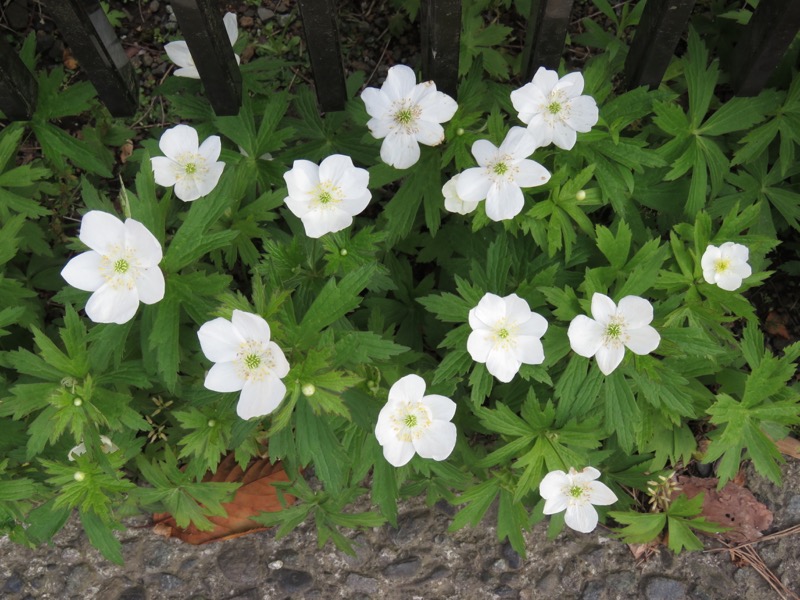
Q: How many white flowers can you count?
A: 14